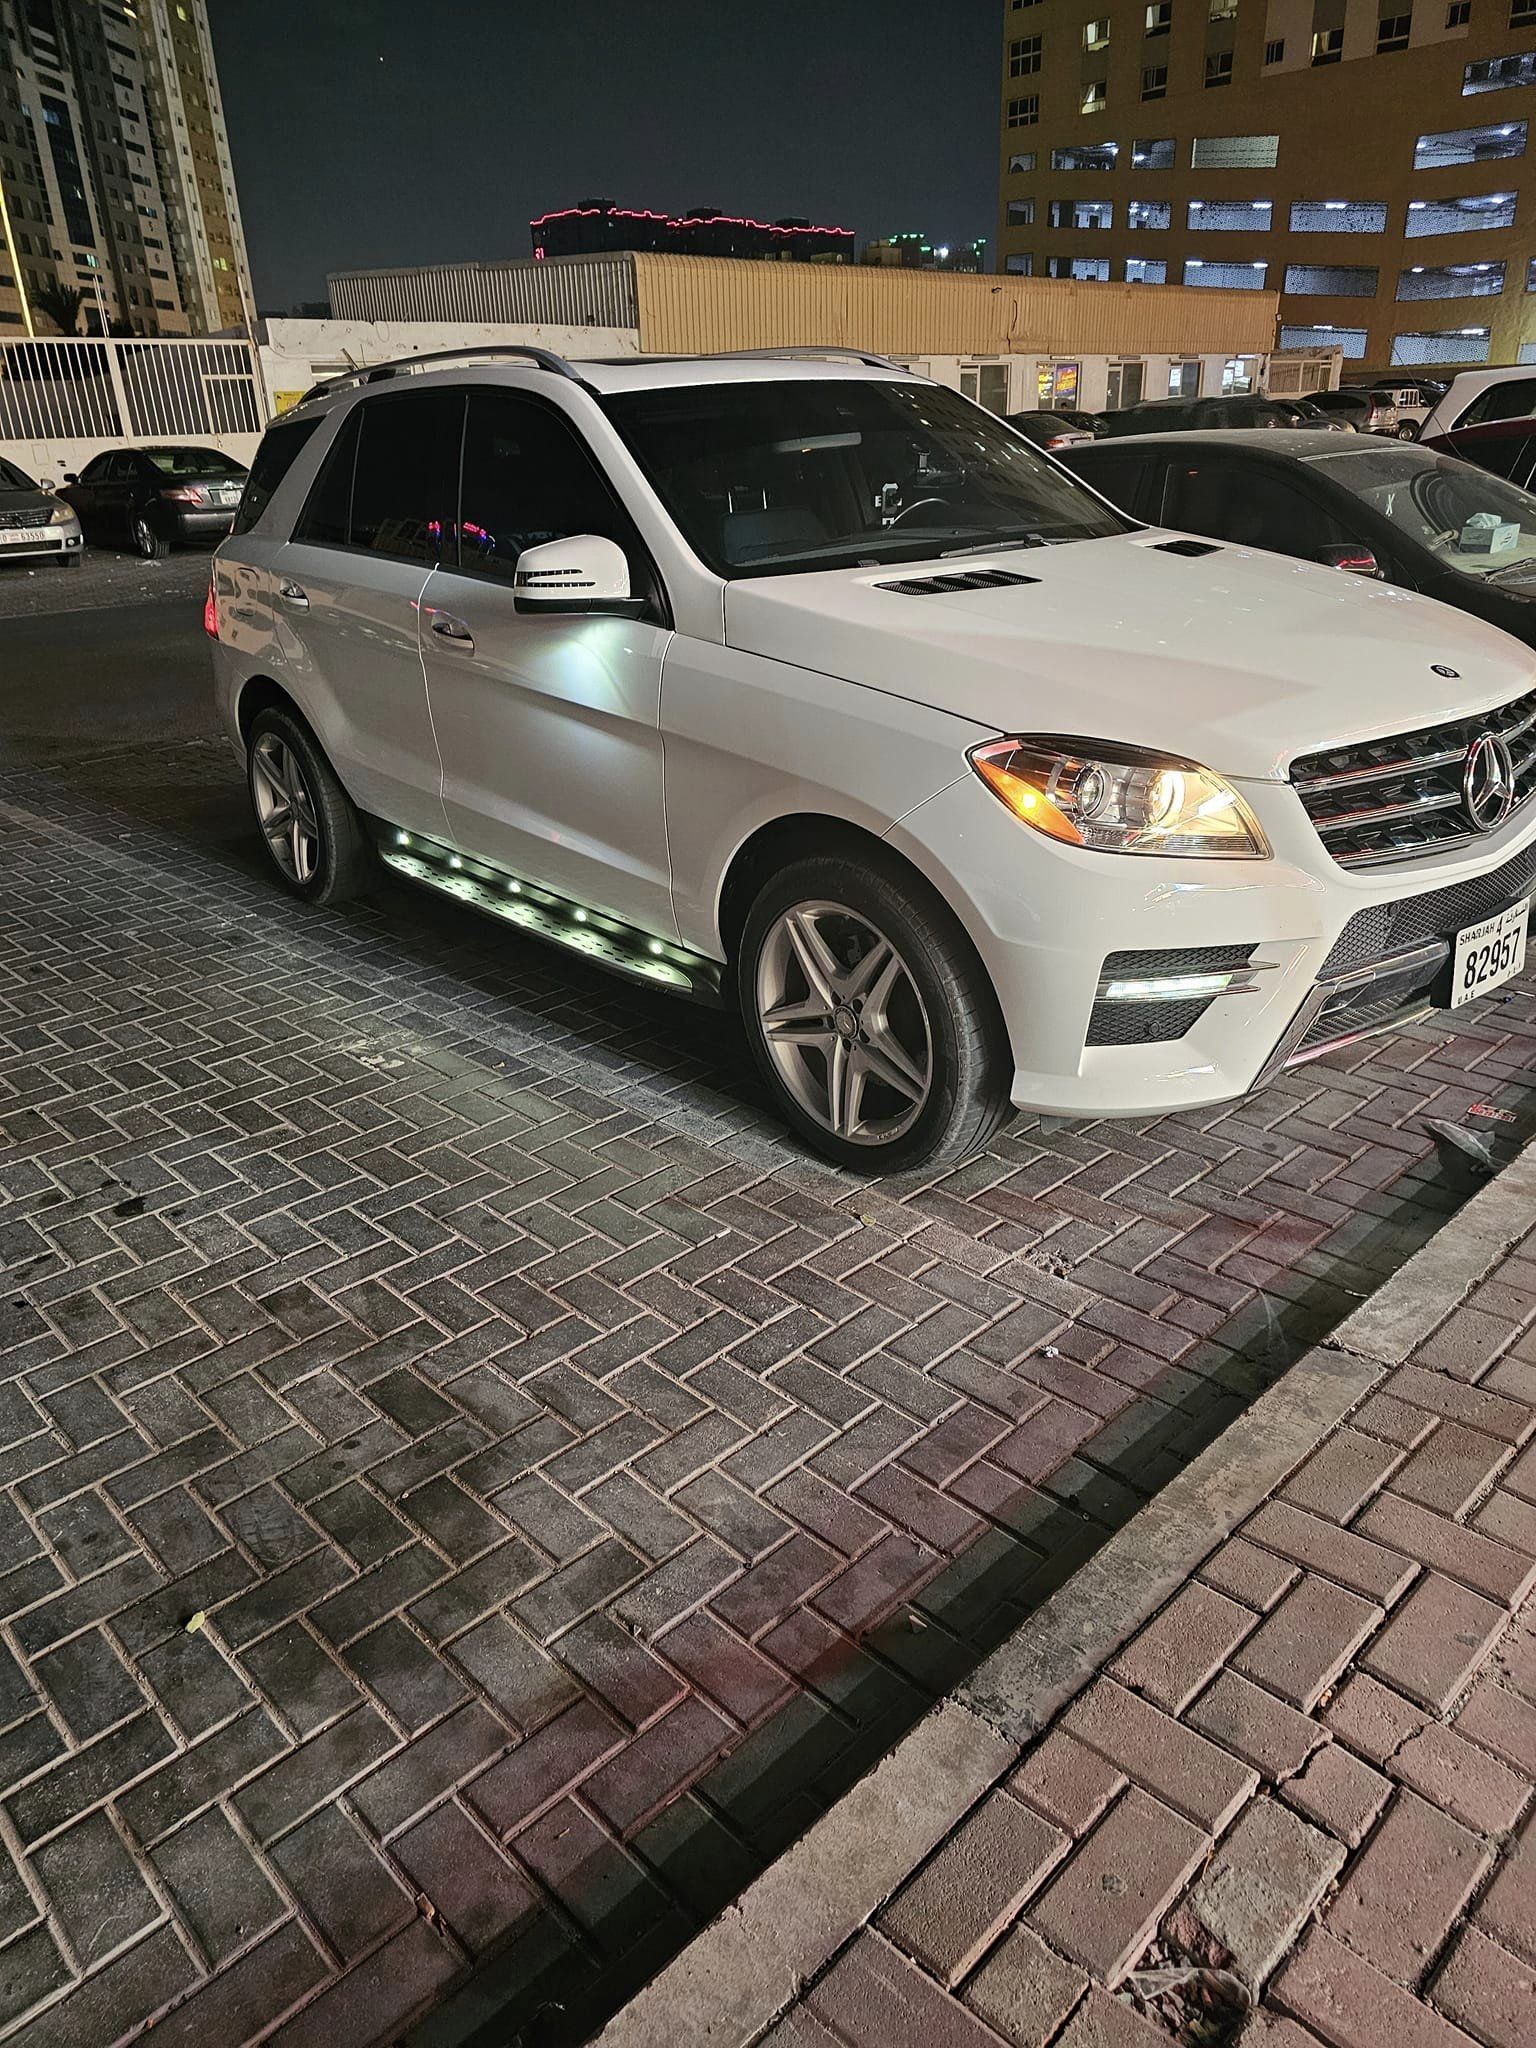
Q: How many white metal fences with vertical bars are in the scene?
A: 1